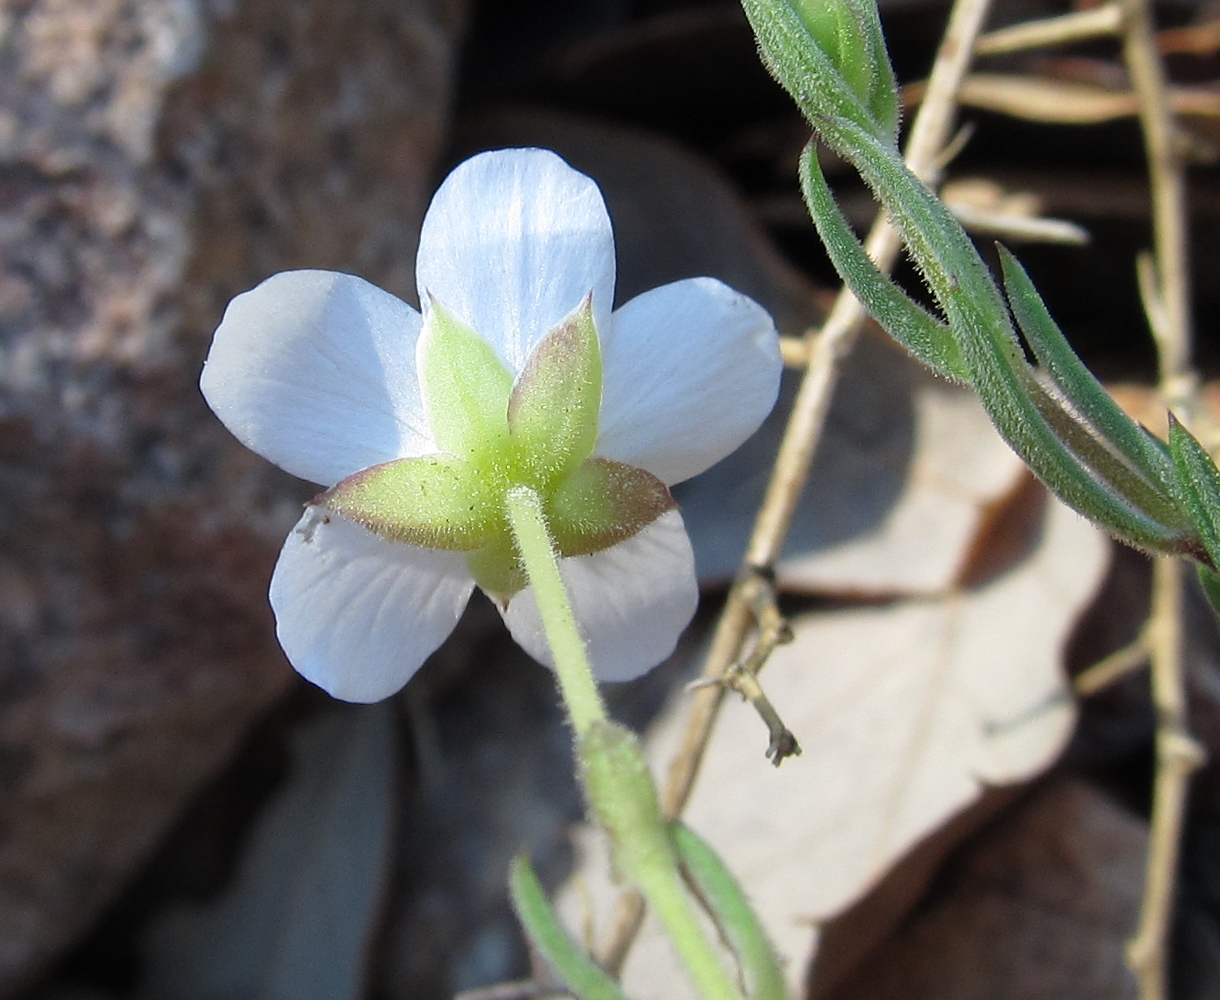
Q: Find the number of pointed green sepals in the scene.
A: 5